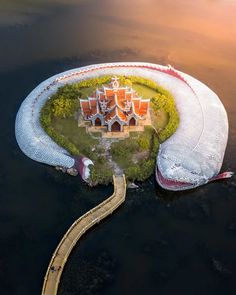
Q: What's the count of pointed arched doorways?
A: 3